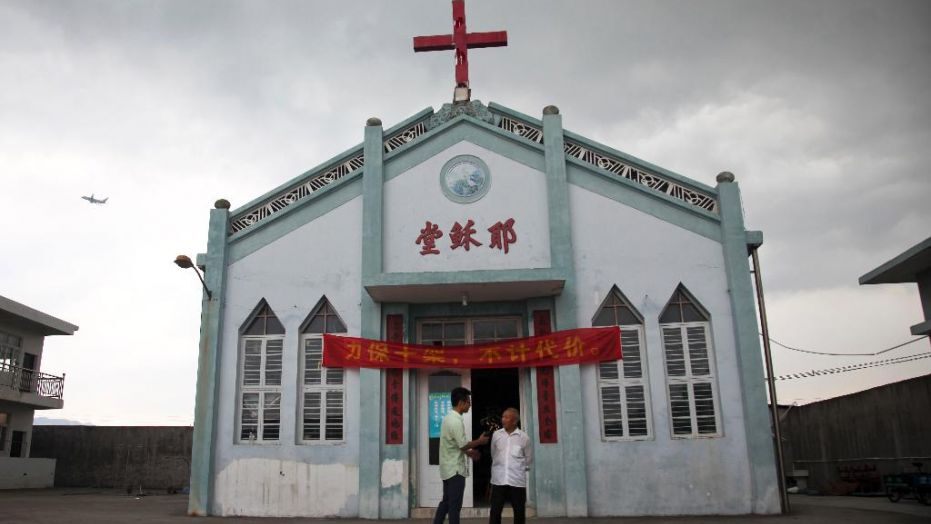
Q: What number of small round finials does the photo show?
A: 4